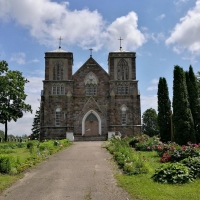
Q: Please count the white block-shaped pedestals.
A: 2